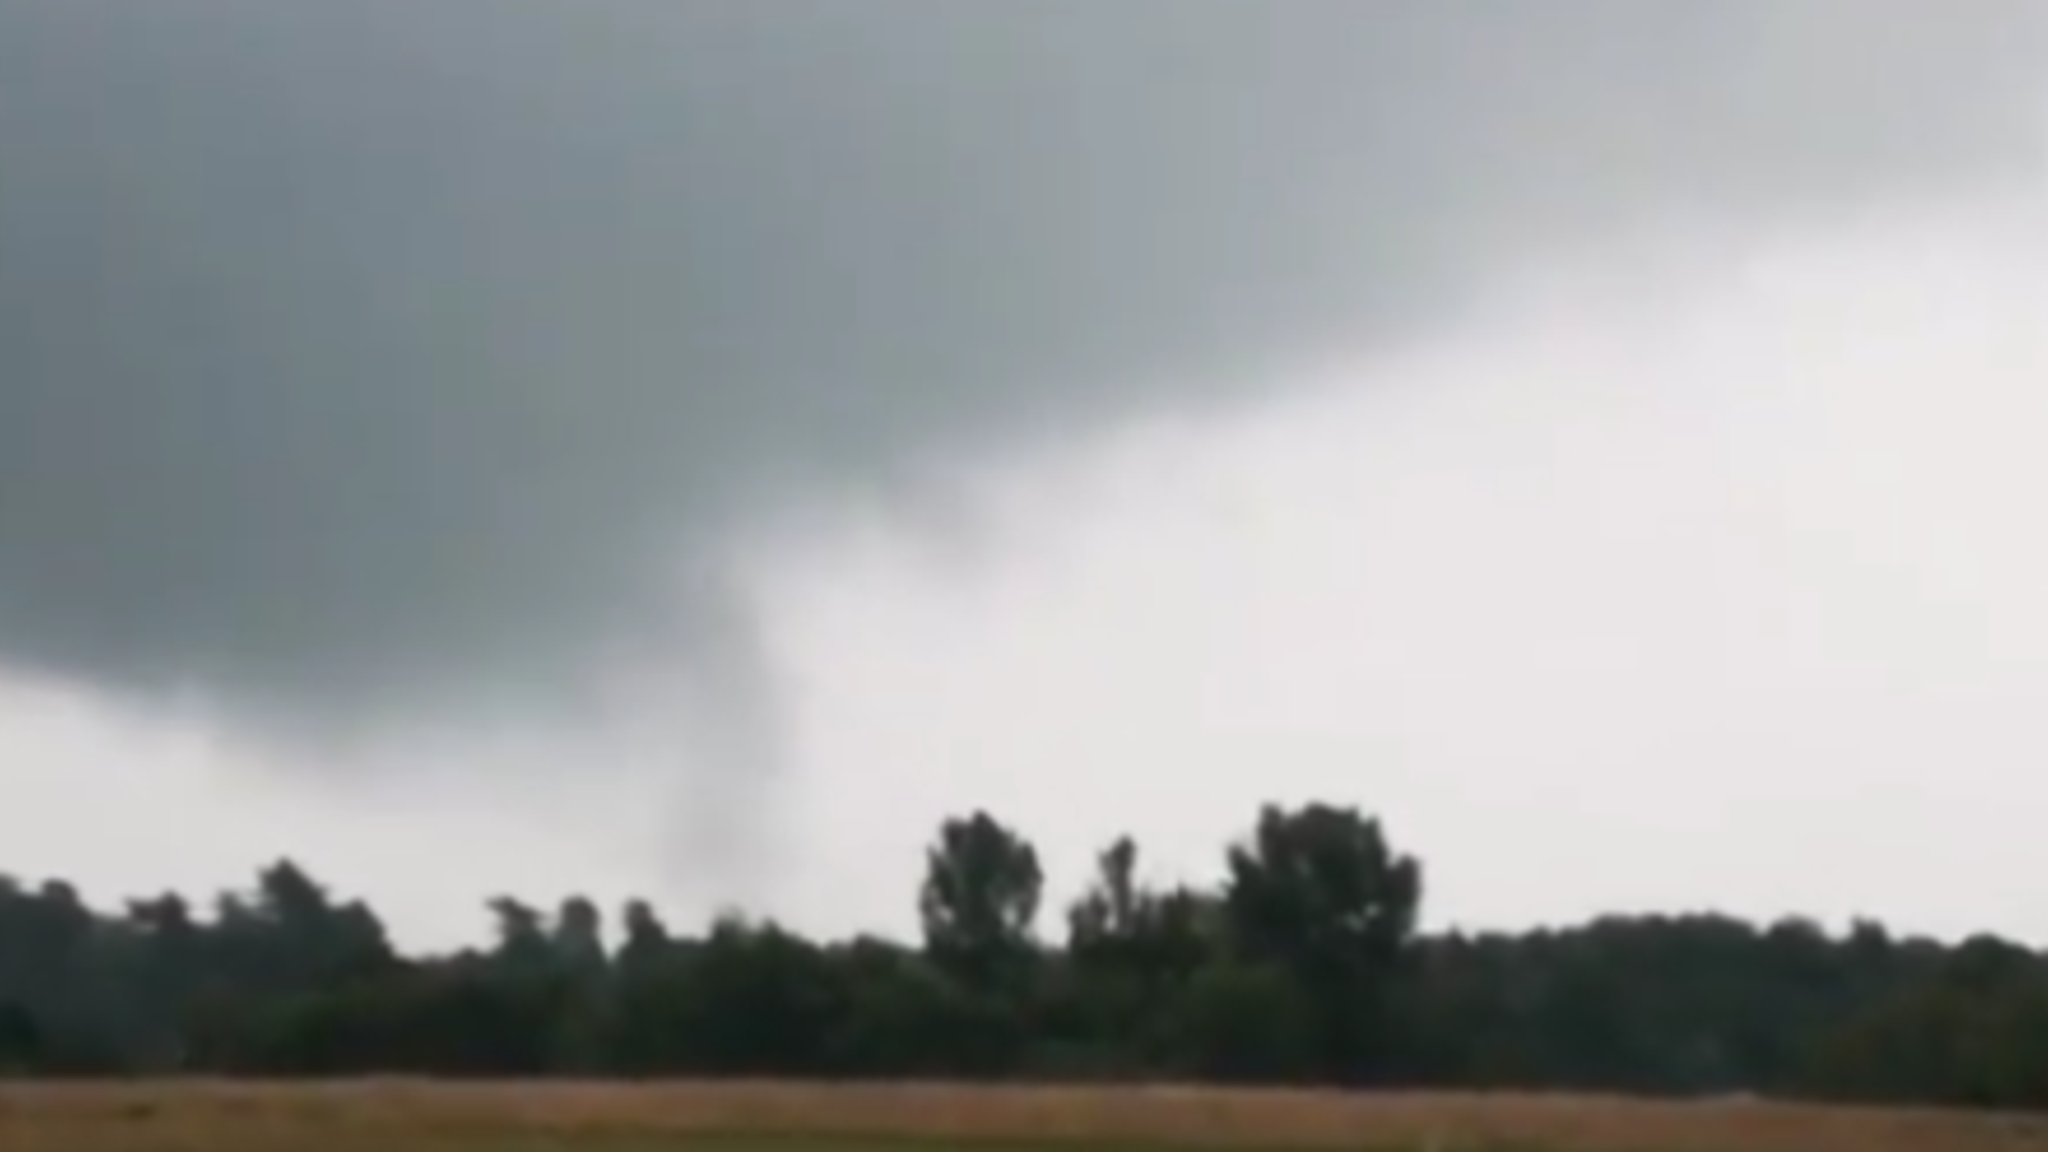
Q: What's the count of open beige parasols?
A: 0